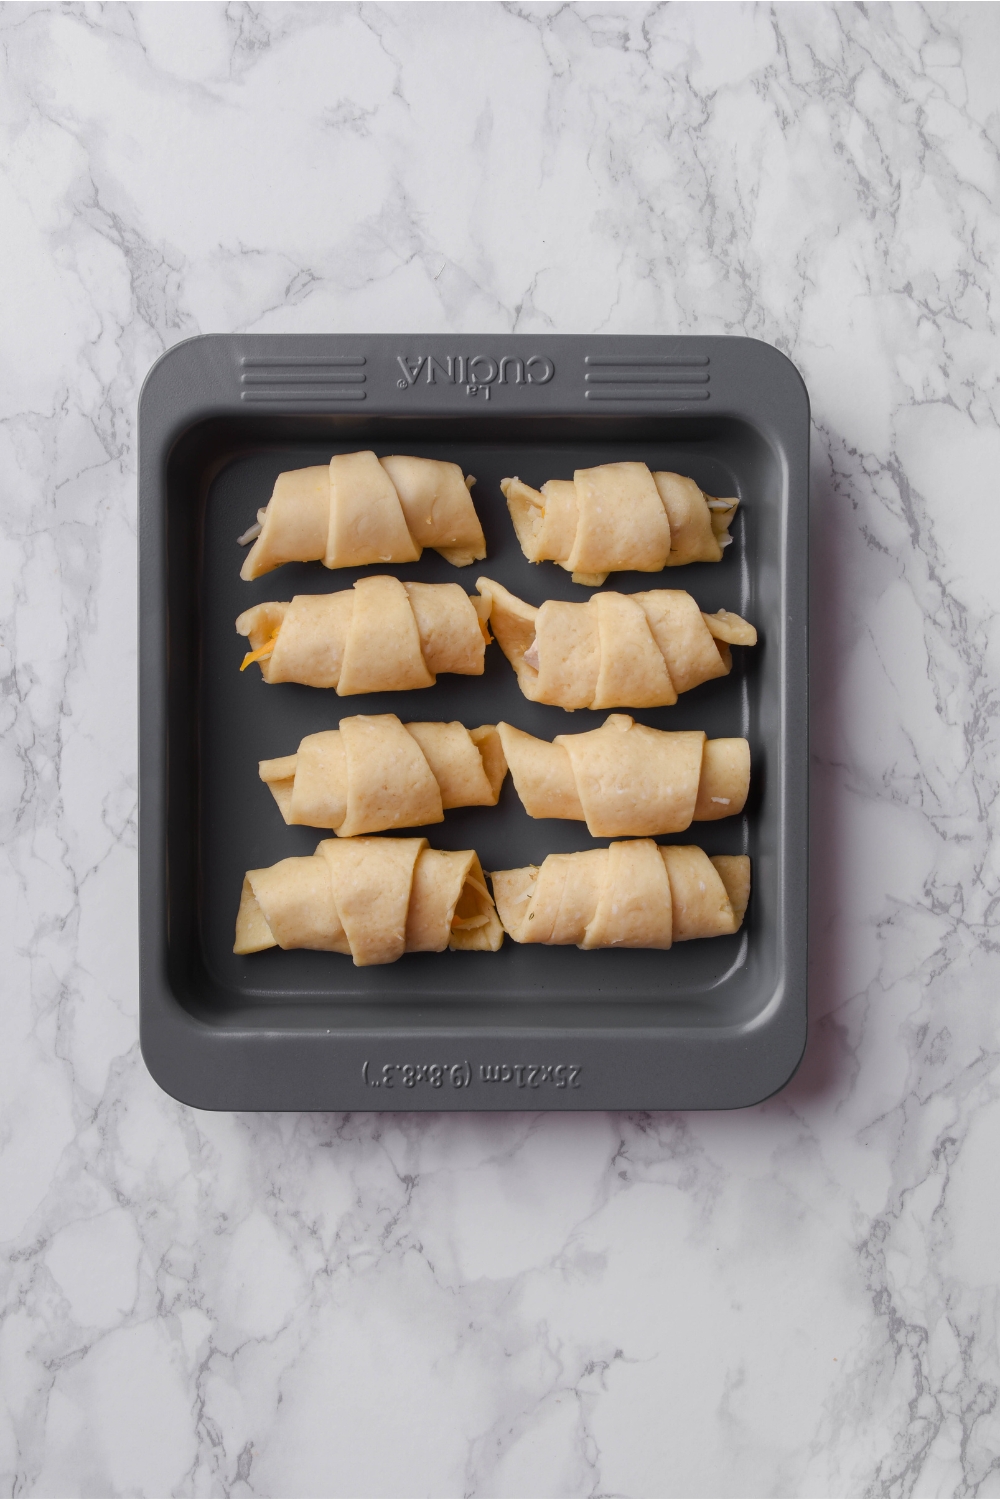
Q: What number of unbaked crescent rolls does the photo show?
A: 8